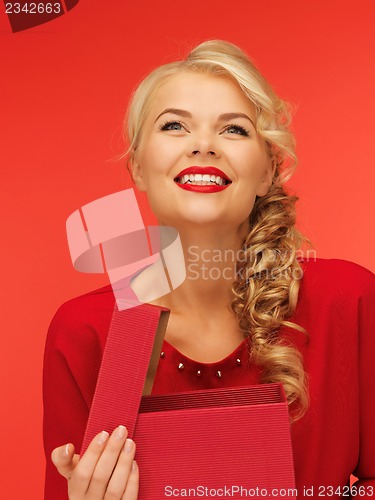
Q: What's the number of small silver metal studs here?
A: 5